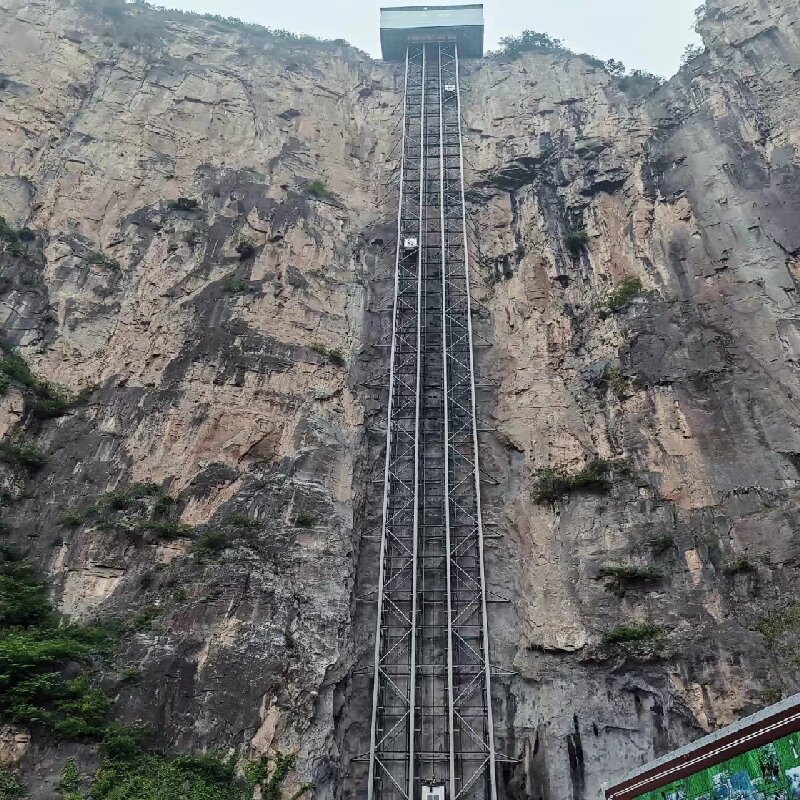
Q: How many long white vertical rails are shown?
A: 4